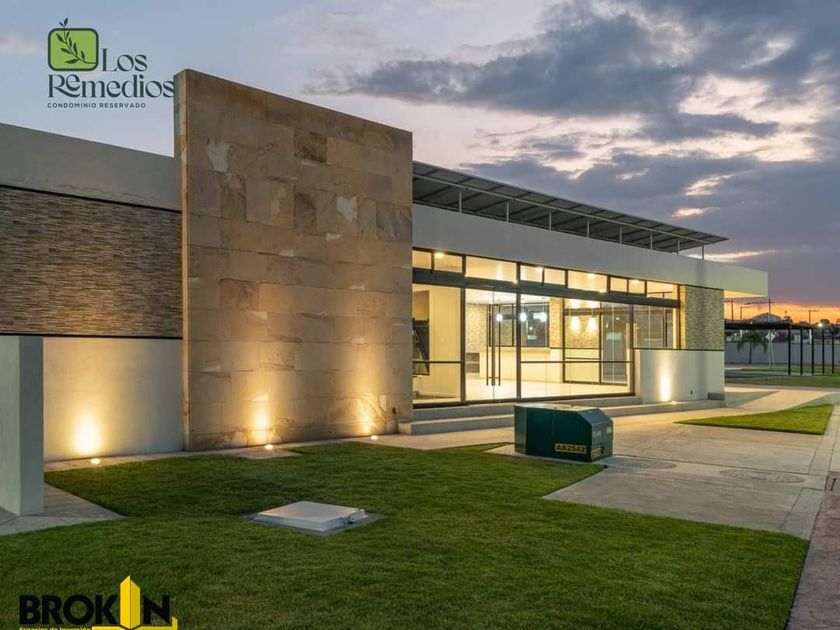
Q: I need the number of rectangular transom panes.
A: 9